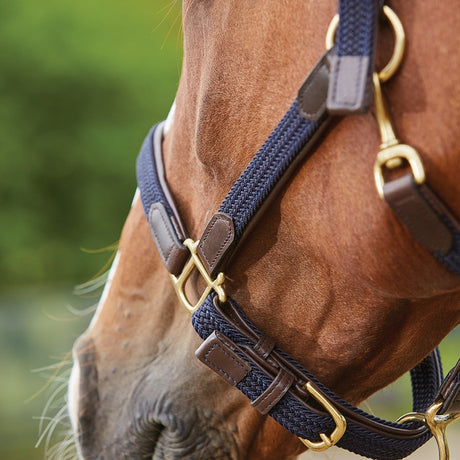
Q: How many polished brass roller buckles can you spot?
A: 1